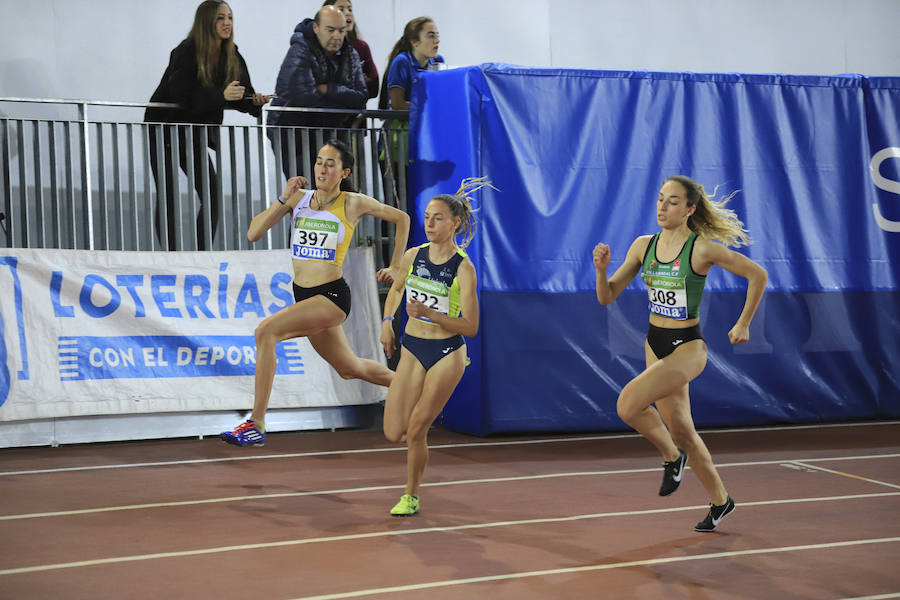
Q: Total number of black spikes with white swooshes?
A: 2